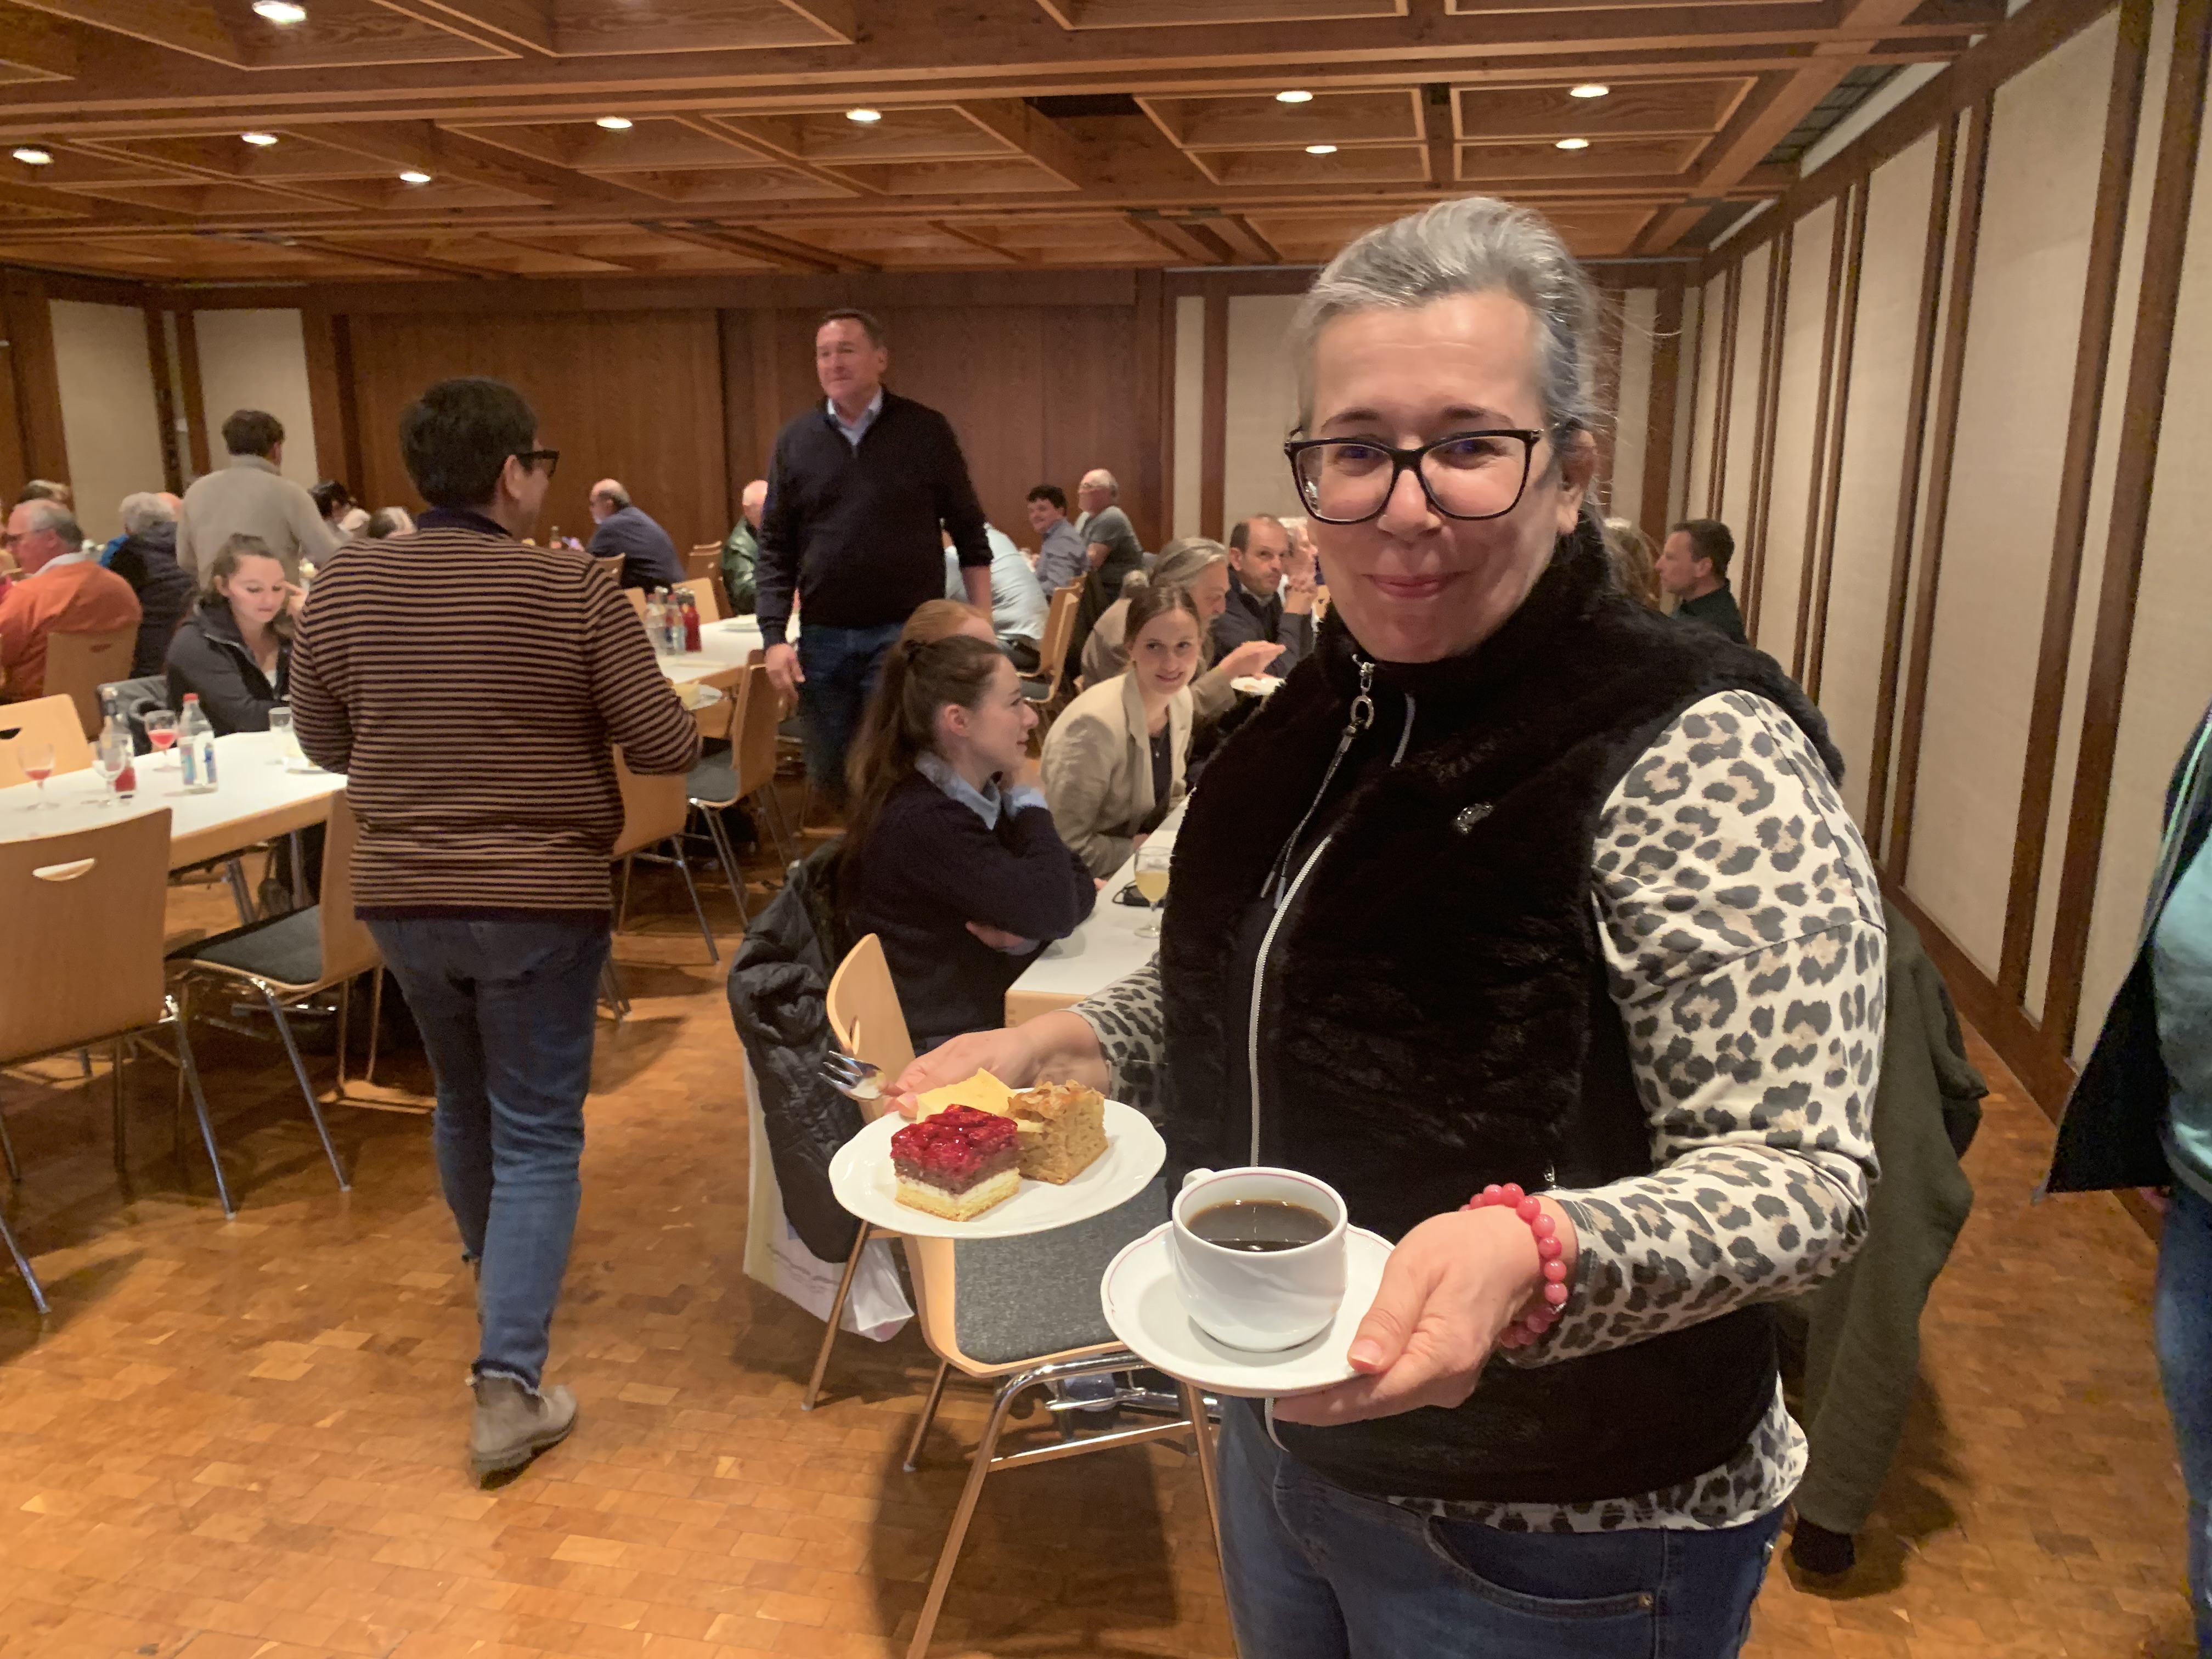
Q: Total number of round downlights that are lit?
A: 10